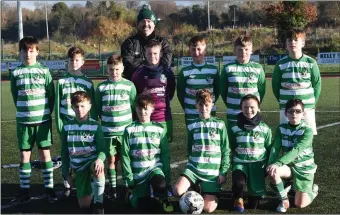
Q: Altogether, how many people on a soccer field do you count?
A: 13